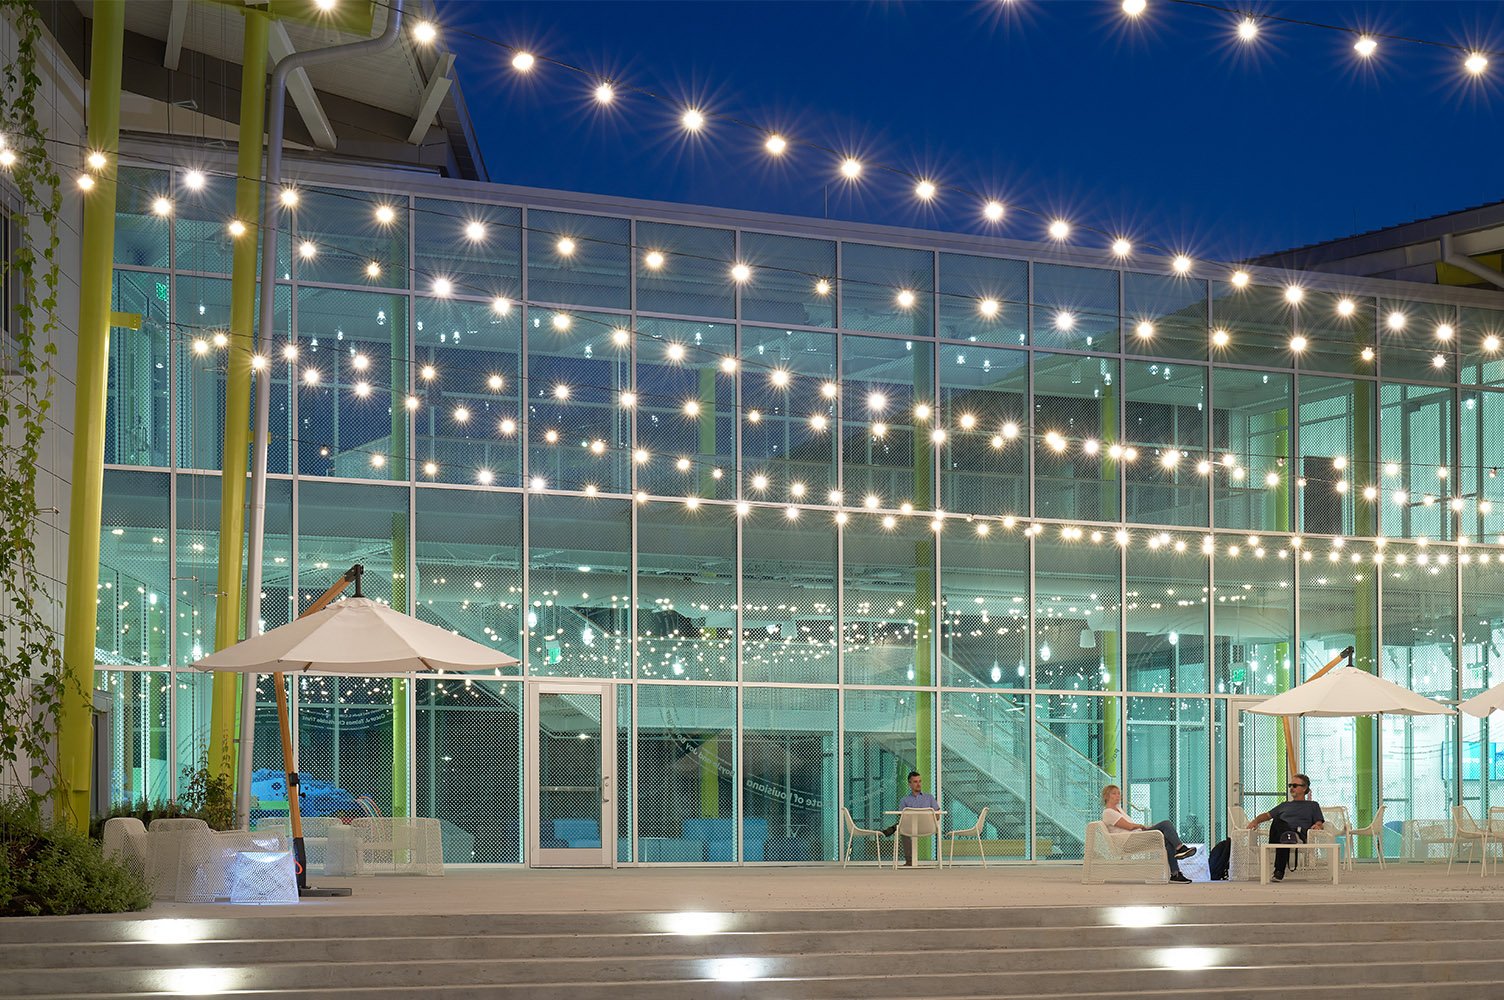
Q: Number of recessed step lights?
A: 6